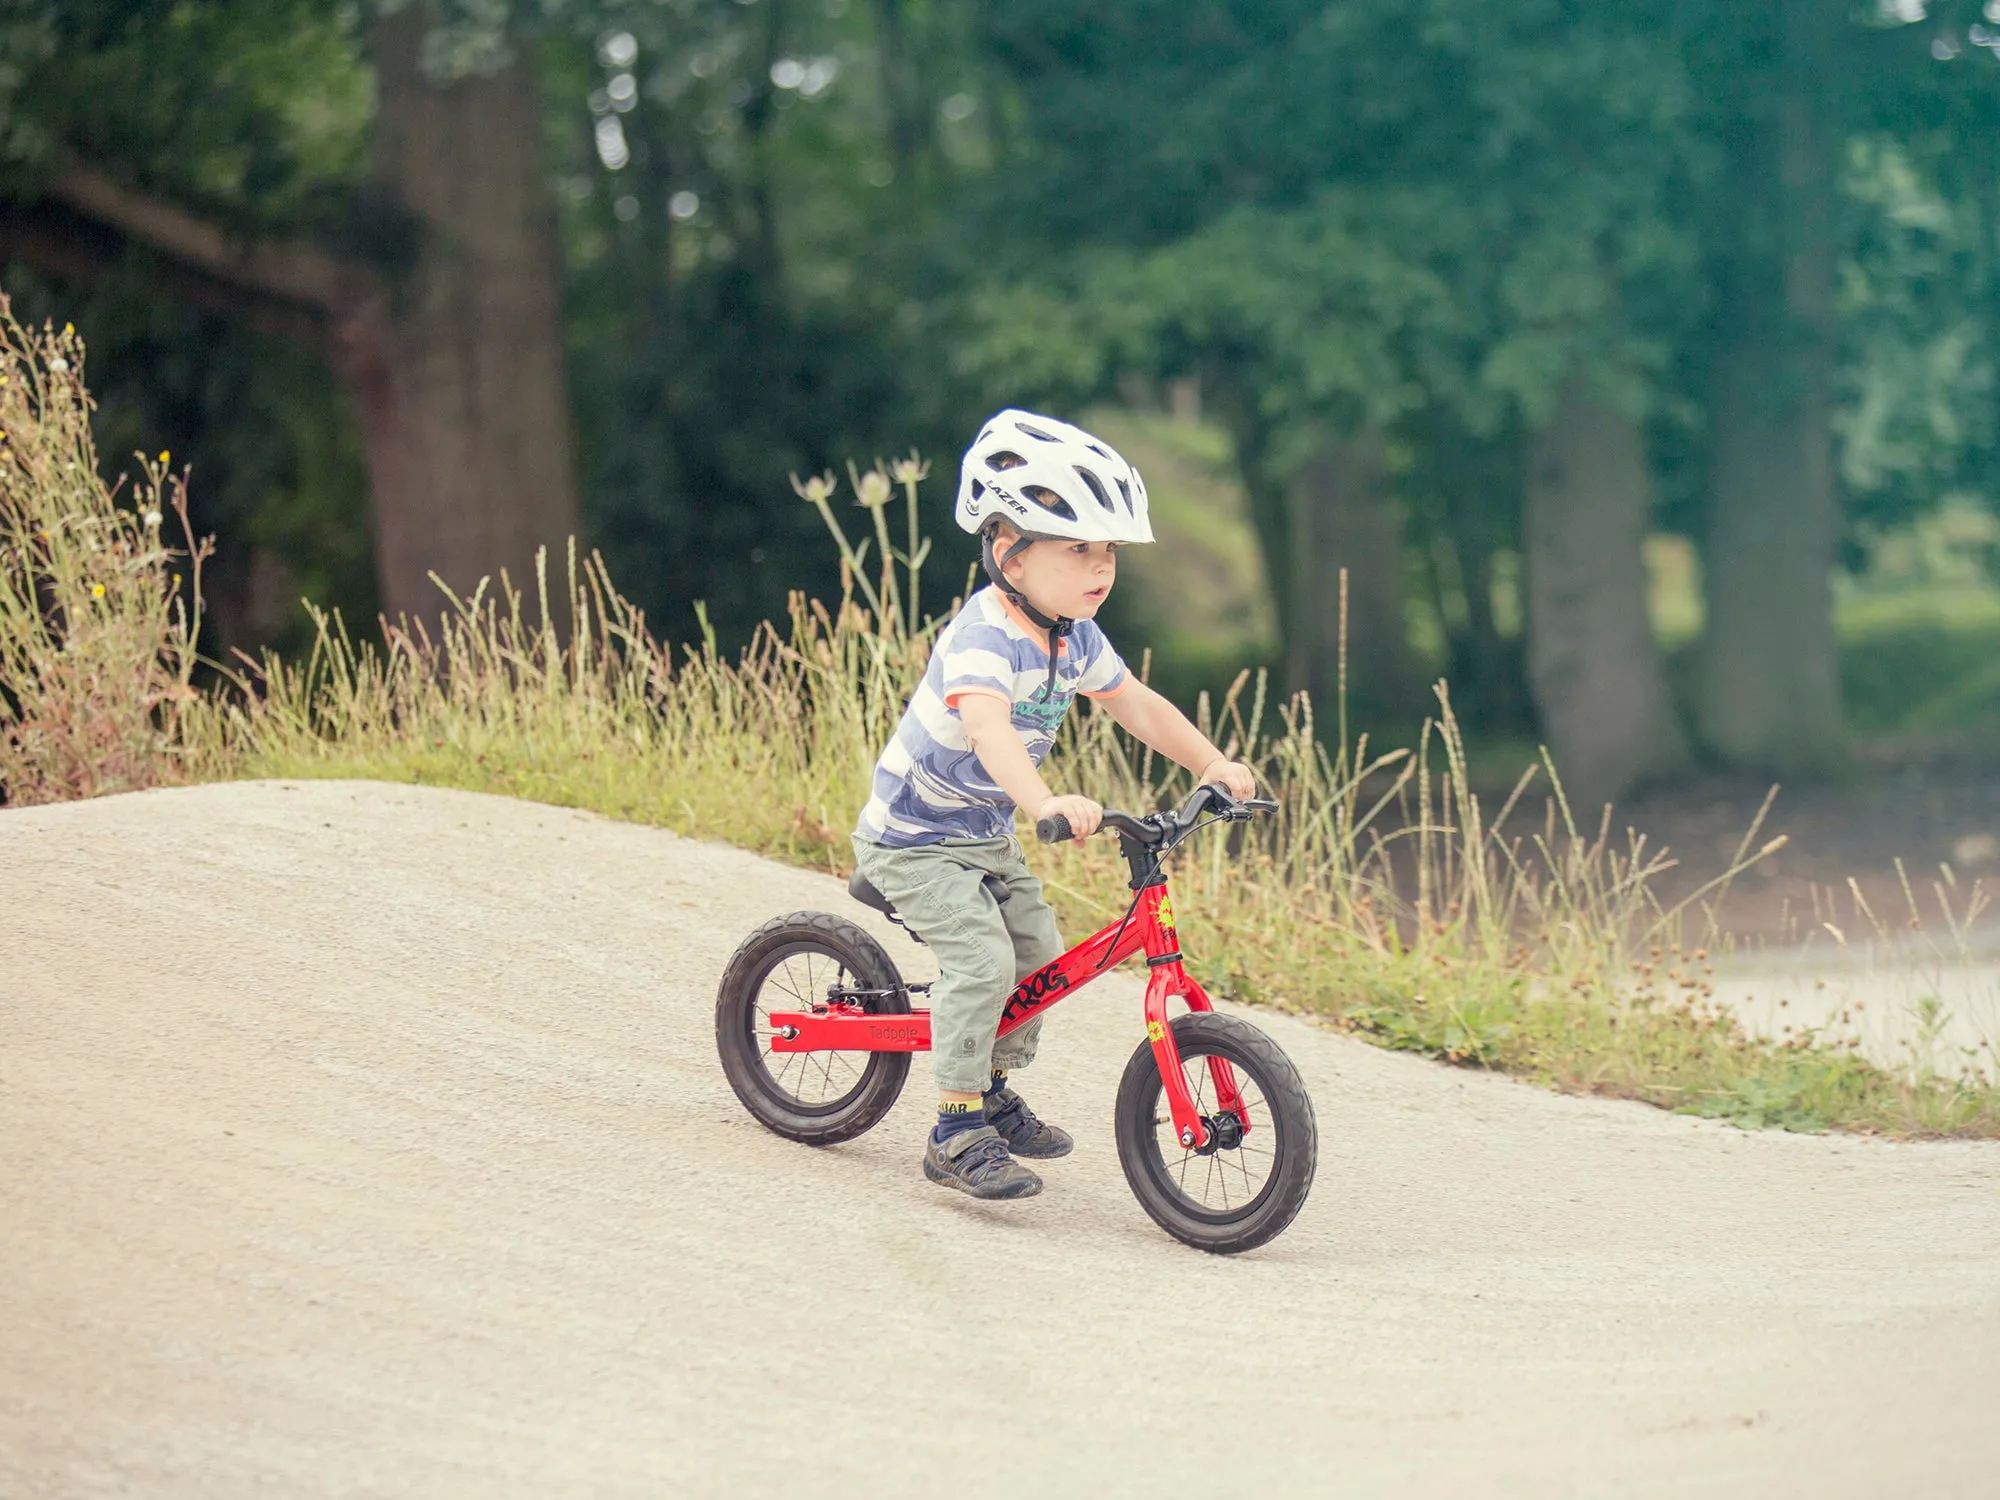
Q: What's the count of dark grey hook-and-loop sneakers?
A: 2